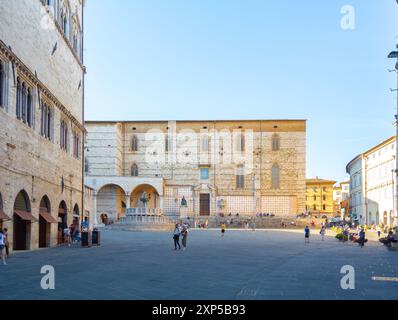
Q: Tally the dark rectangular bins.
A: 2